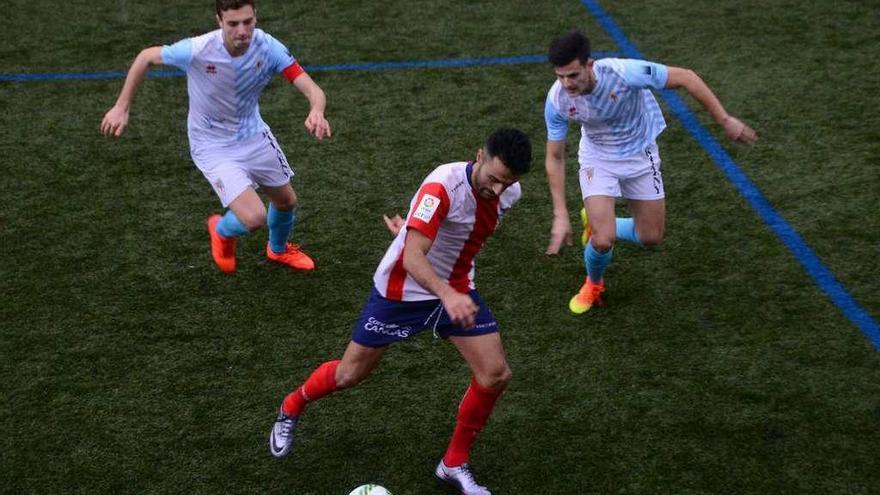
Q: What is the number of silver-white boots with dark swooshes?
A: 2